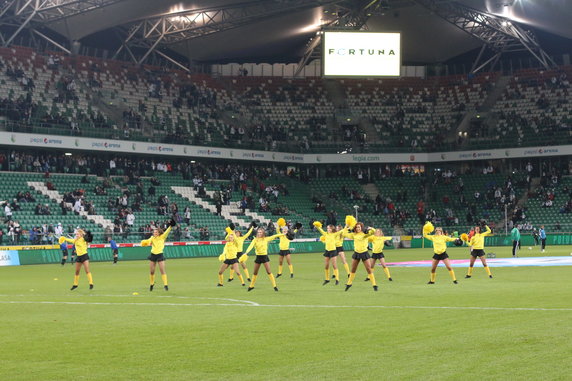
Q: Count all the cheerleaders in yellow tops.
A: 12